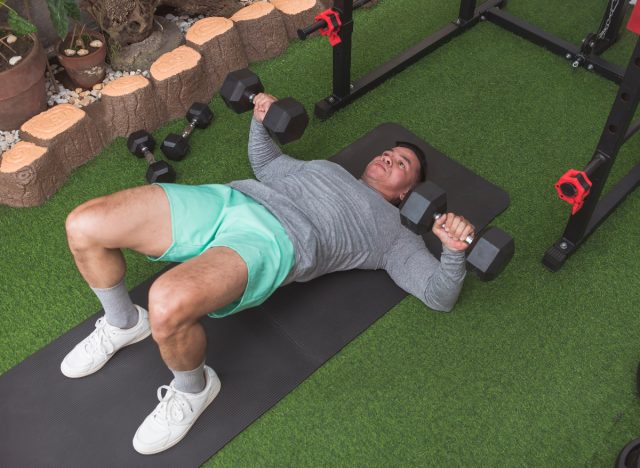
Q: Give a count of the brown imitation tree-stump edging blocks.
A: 7